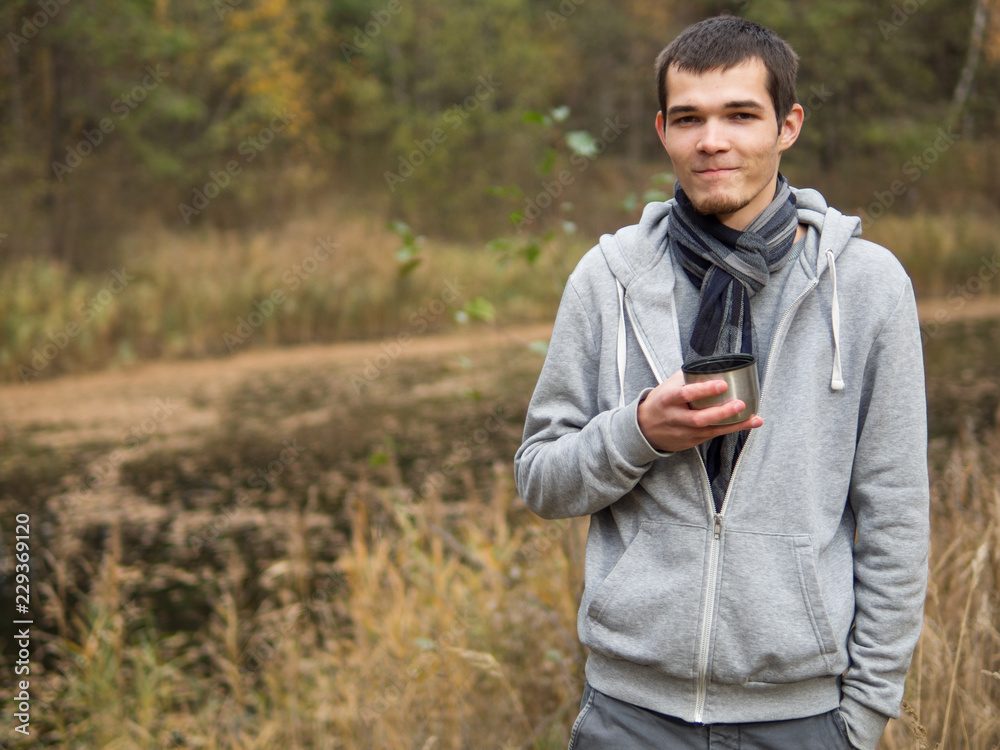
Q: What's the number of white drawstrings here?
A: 2